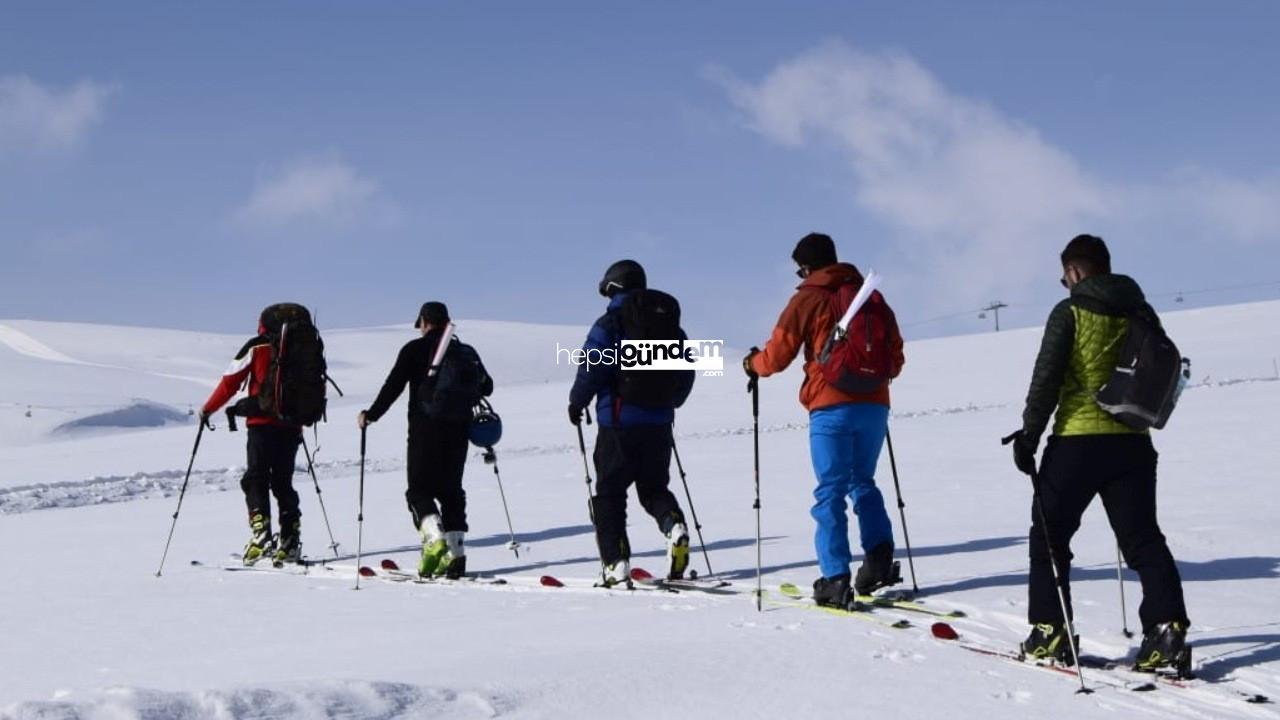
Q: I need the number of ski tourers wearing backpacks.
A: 5